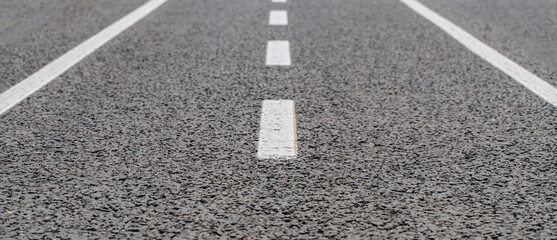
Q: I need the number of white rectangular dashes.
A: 4